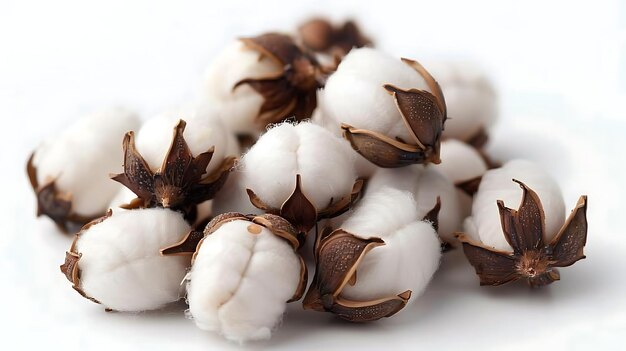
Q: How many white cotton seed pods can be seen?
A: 12